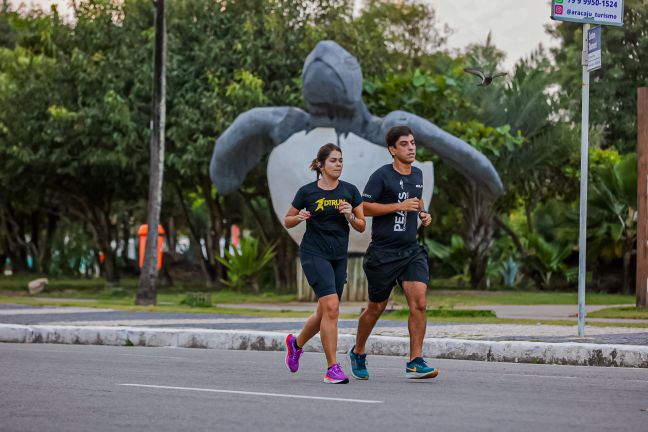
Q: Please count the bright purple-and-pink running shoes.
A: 2